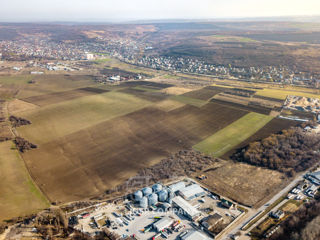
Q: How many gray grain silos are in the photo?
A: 6